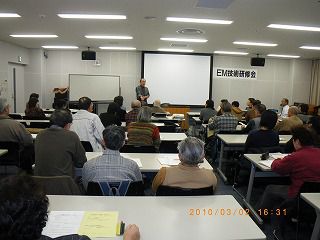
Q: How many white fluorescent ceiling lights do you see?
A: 14